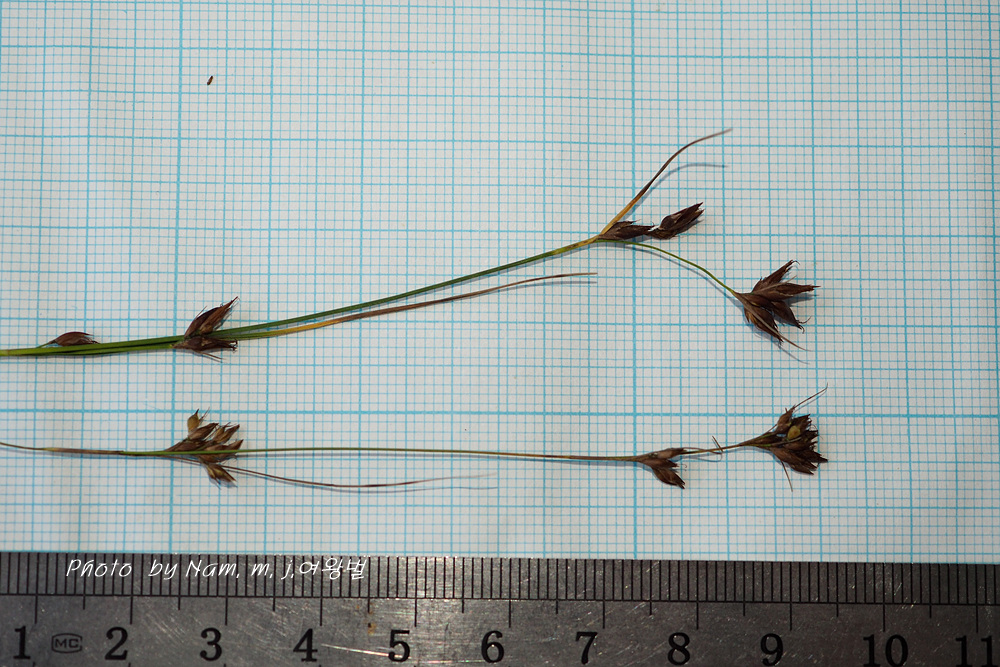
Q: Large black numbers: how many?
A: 11